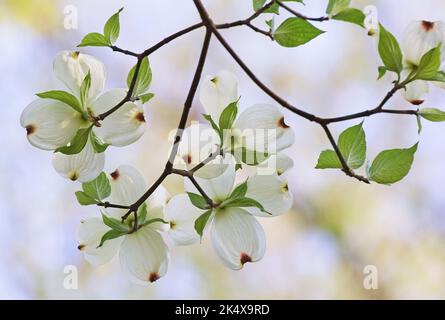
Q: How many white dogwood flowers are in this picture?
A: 5